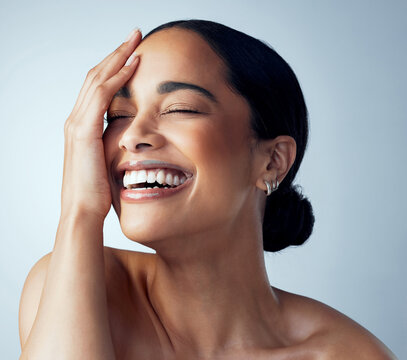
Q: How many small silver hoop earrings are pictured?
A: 3